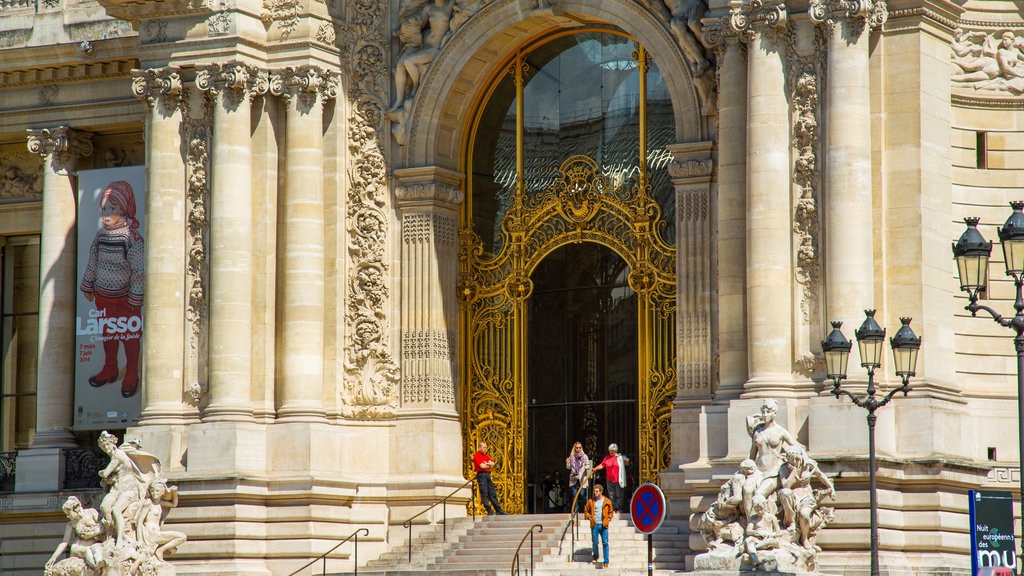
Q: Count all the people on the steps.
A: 4